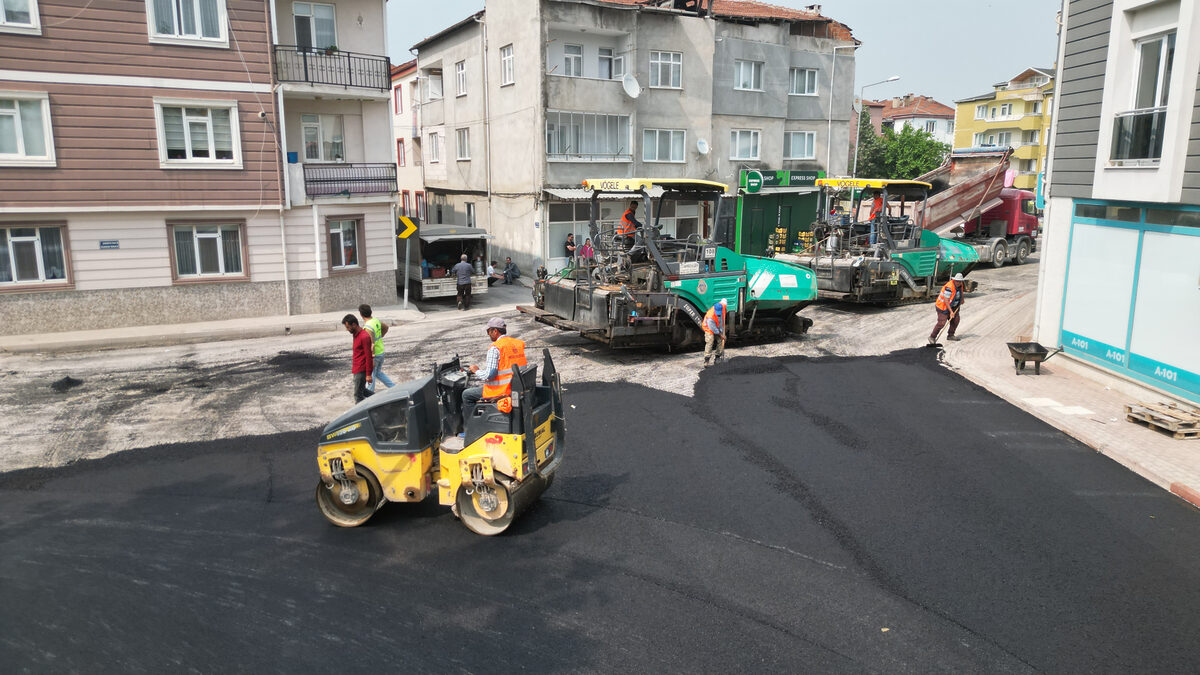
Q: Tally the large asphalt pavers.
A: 2